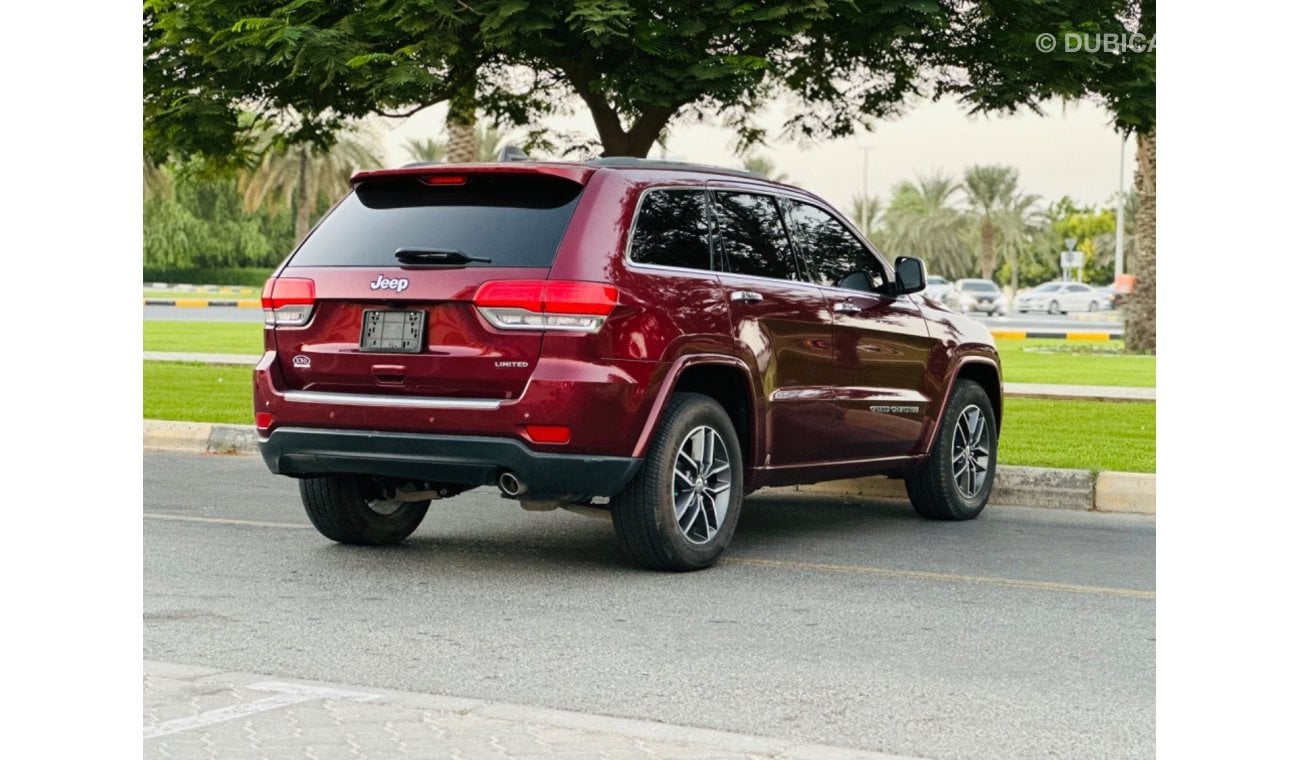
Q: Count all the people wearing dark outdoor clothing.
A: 0